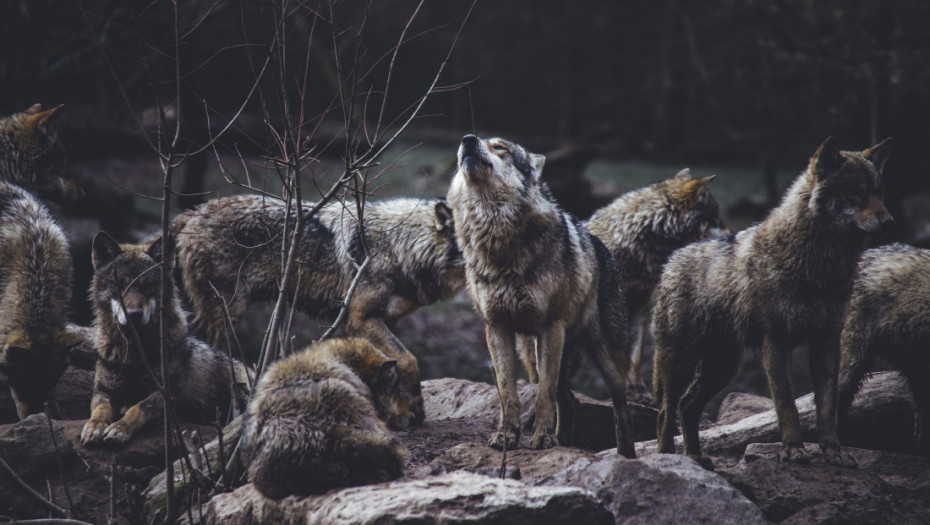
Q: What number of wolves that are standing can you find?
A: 7